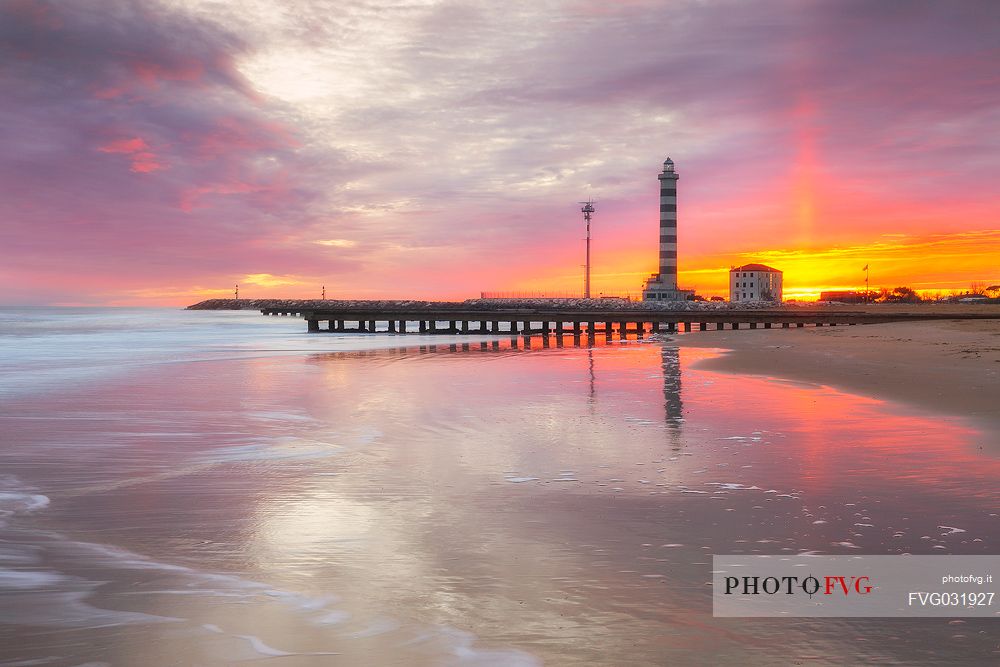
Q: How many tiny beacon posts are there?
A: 2